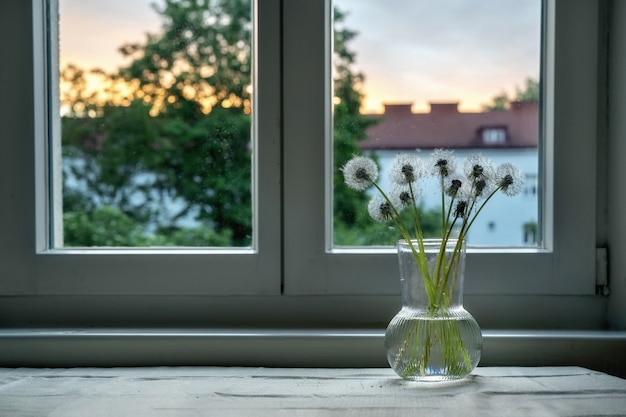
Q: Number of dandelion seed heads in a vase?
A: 10